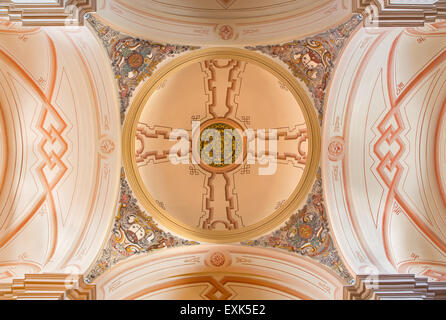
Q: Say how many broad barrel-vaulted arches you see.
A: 4